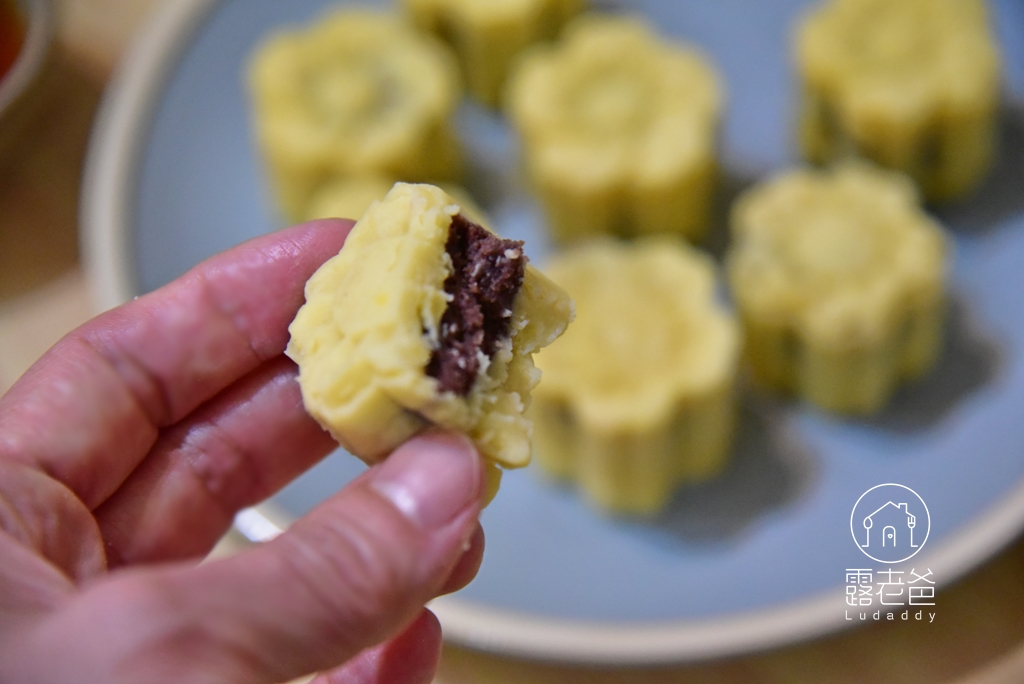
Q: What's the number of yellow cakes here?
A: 8